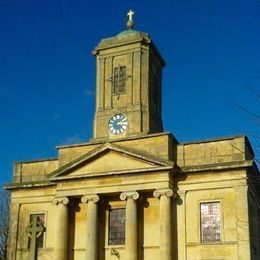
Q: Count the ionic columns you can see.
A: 4